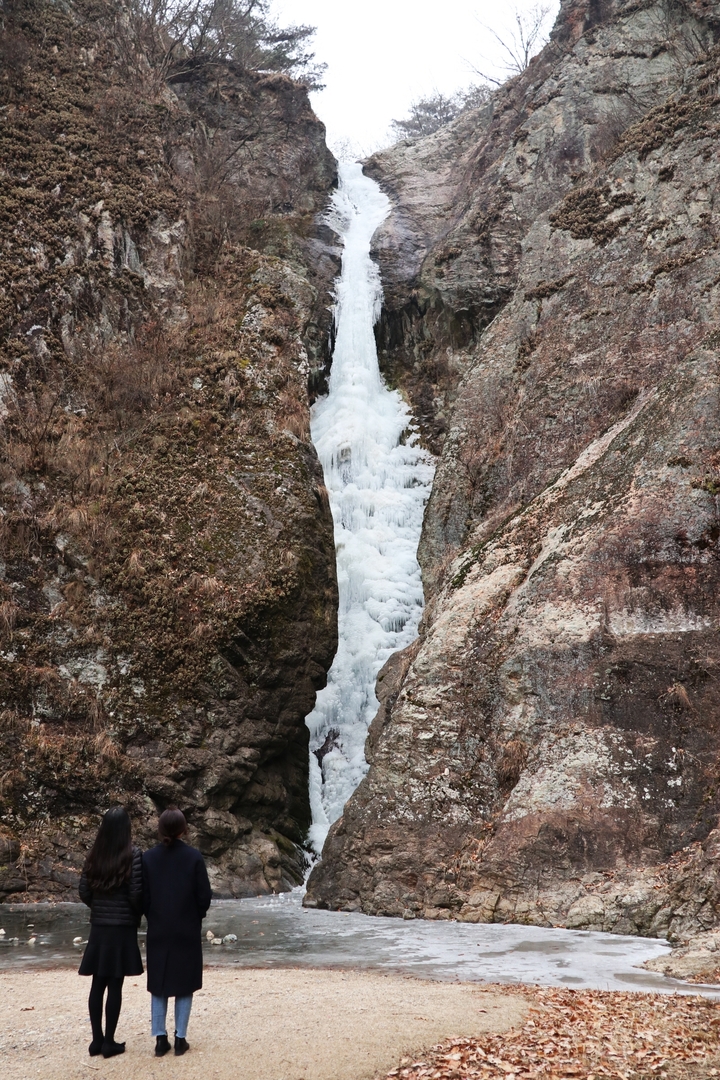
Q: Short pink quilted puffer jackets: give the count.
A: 0